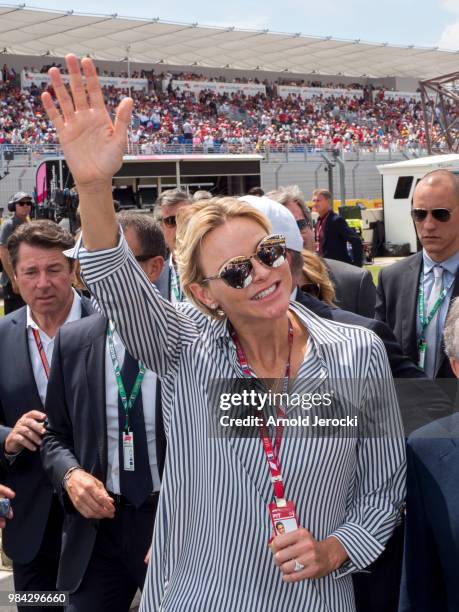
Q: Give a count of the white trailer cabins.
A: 1